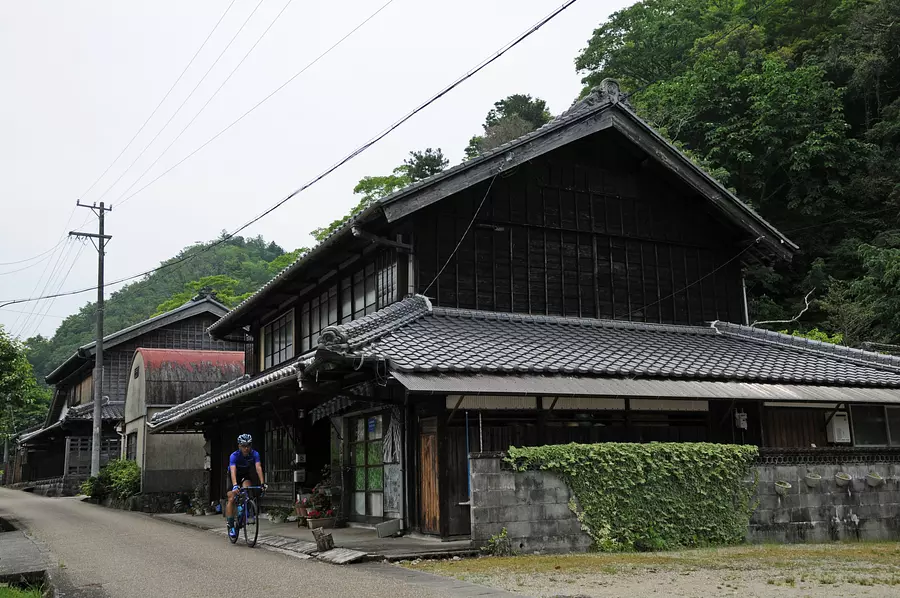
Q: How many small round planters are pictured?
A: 4